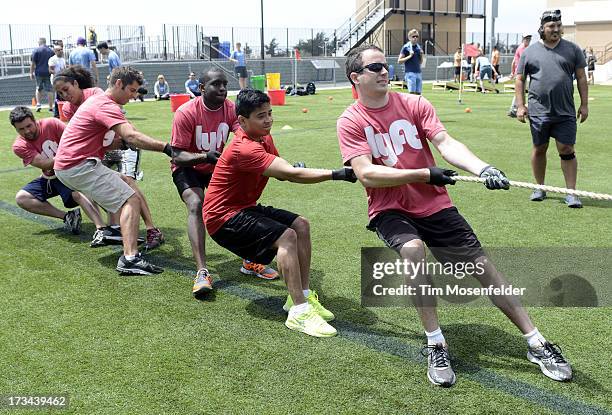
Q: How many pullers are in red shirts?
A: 6